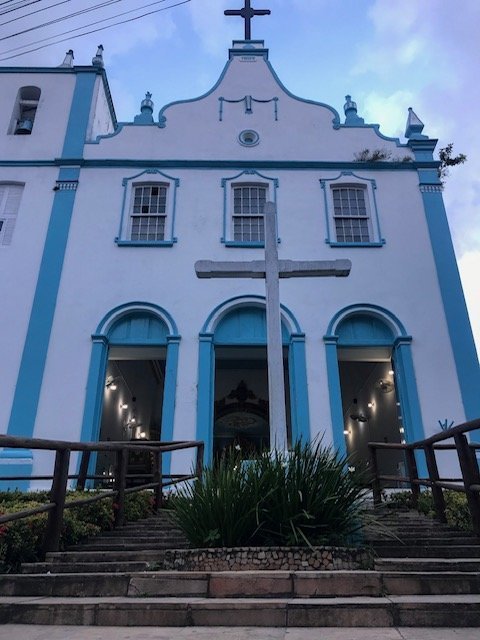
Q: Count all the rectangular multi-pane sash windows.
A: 3